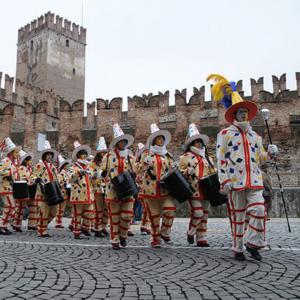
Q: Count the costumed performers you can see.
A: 11